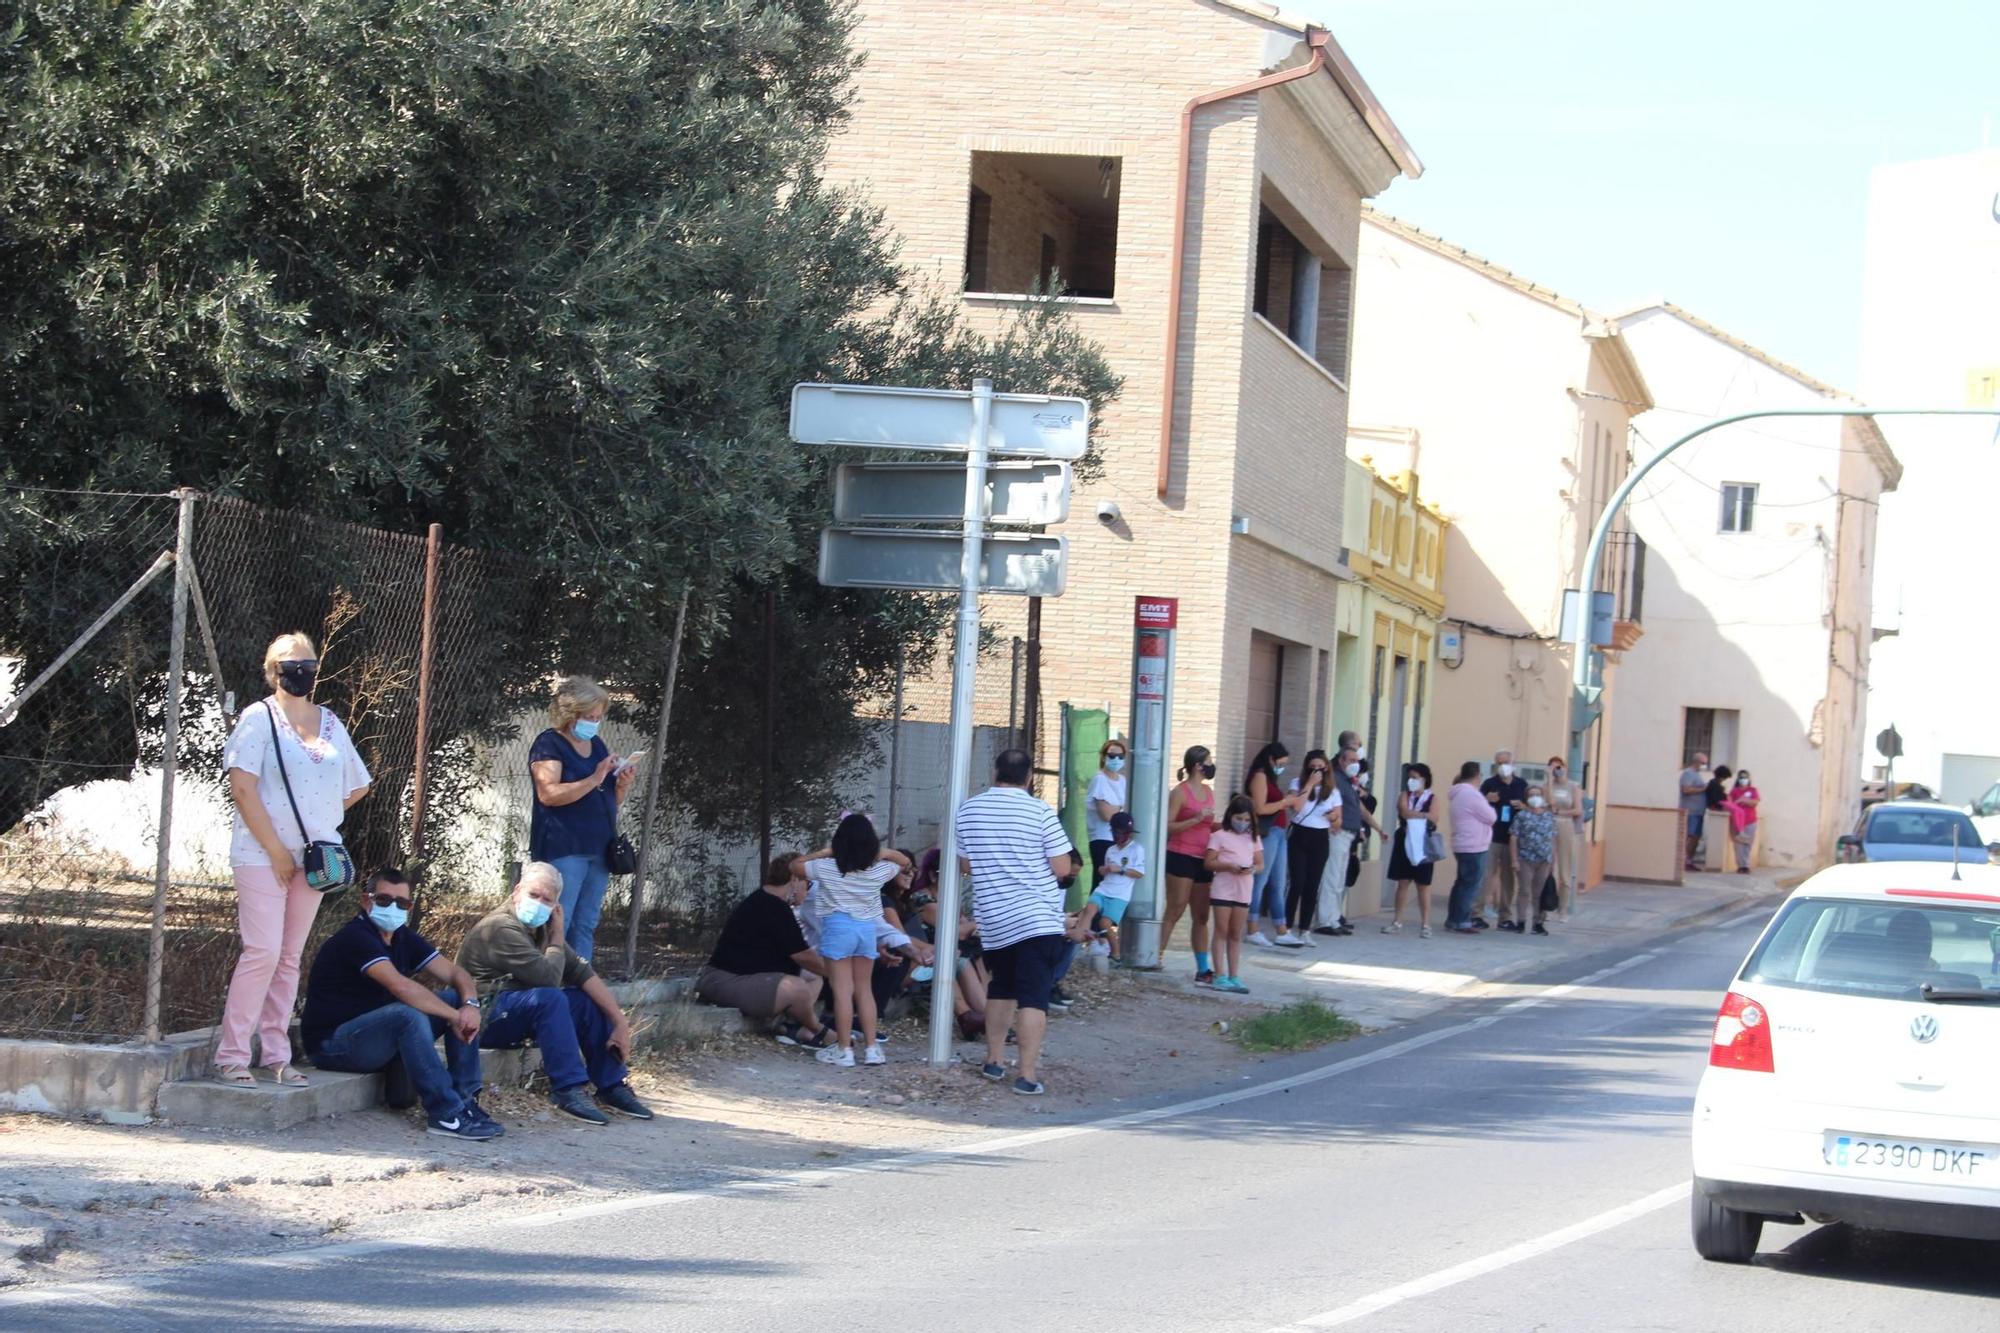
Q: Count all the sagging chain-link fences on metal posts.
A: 1